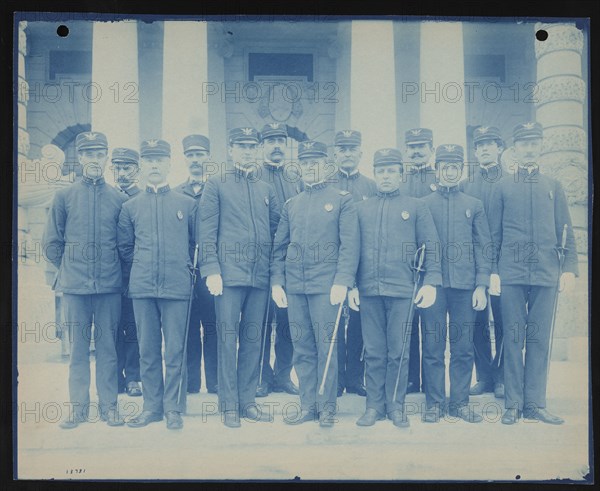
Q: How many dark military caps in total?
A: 13